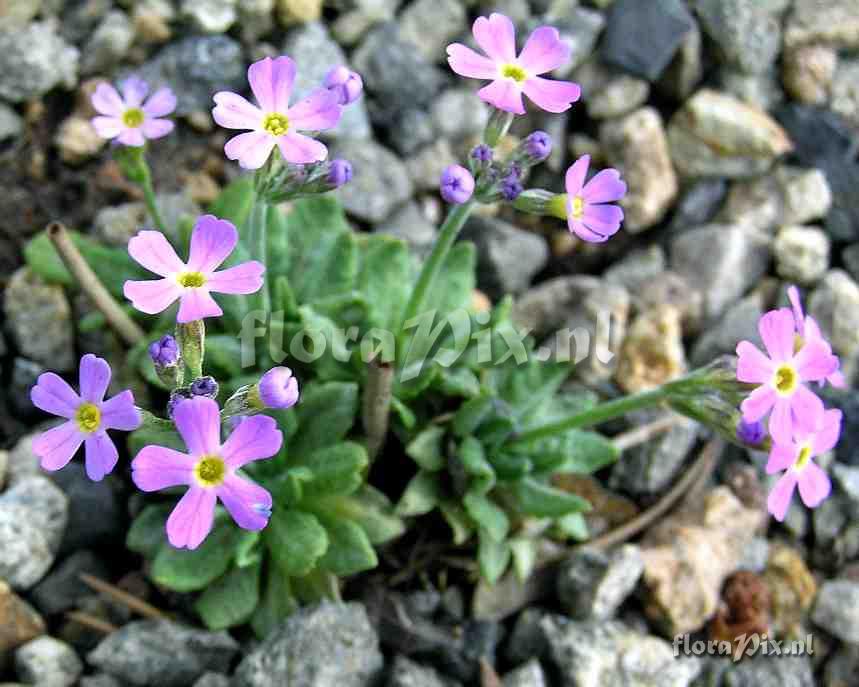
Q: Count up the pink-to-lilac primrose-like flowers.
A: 10